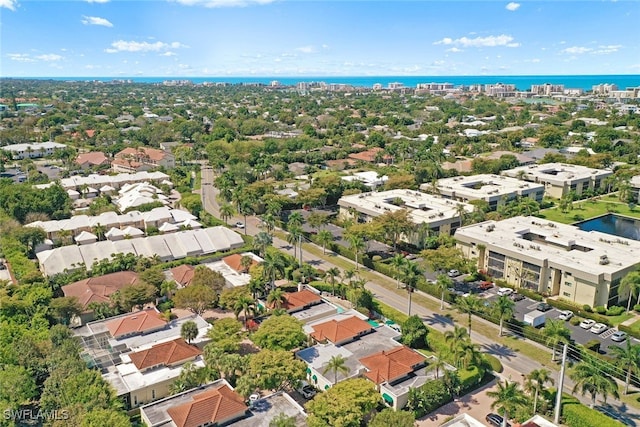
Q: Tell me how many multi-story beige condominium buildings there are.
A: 4